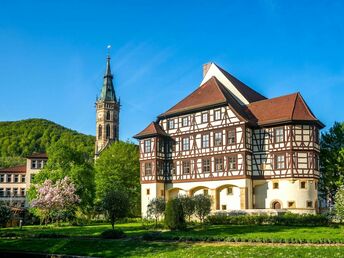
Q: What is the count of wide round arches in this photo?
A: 3